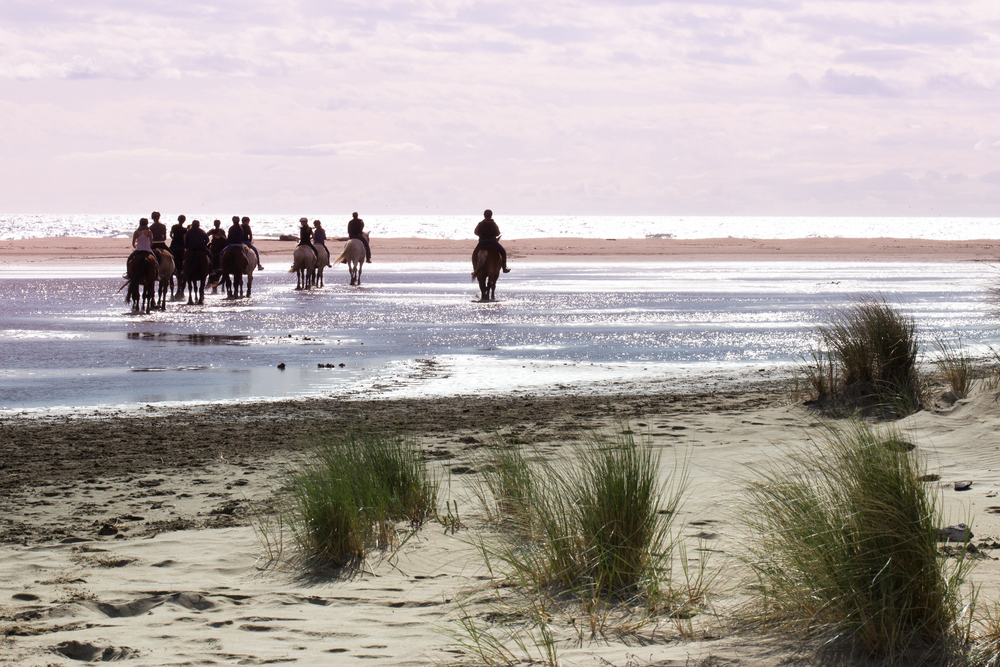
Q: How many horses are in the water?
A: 11